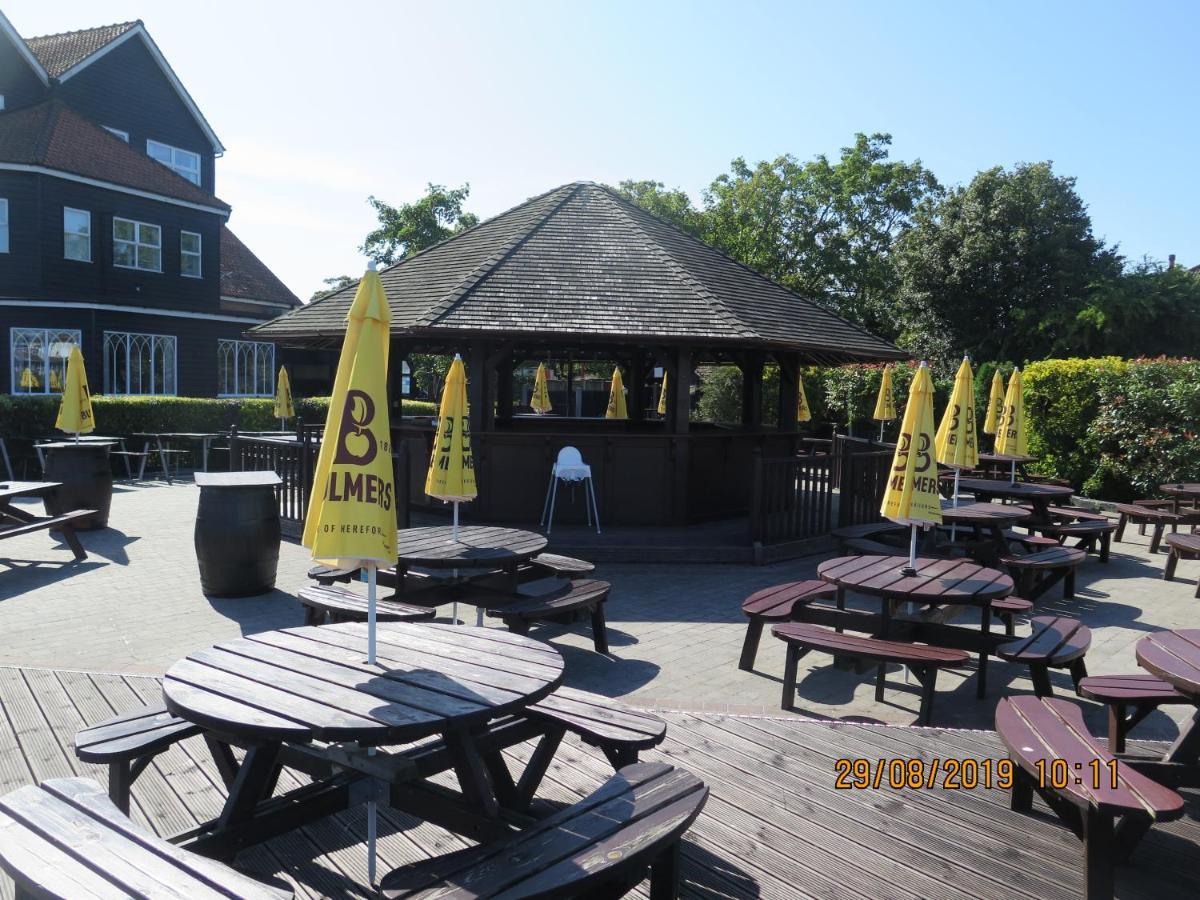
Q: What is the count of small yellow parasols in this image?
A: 13